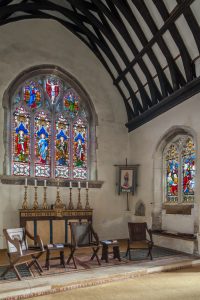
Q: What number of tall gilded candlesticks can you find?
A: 6